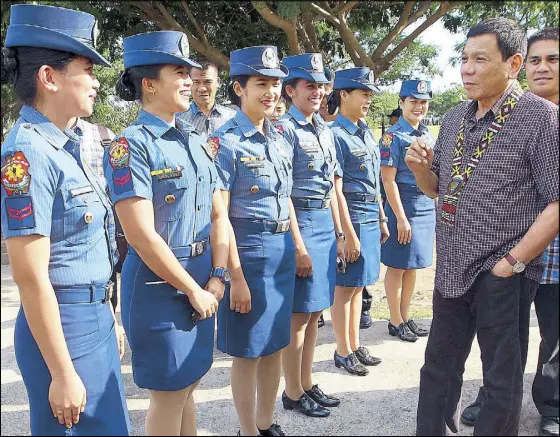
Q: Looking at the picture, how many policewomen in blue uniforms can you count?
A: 6